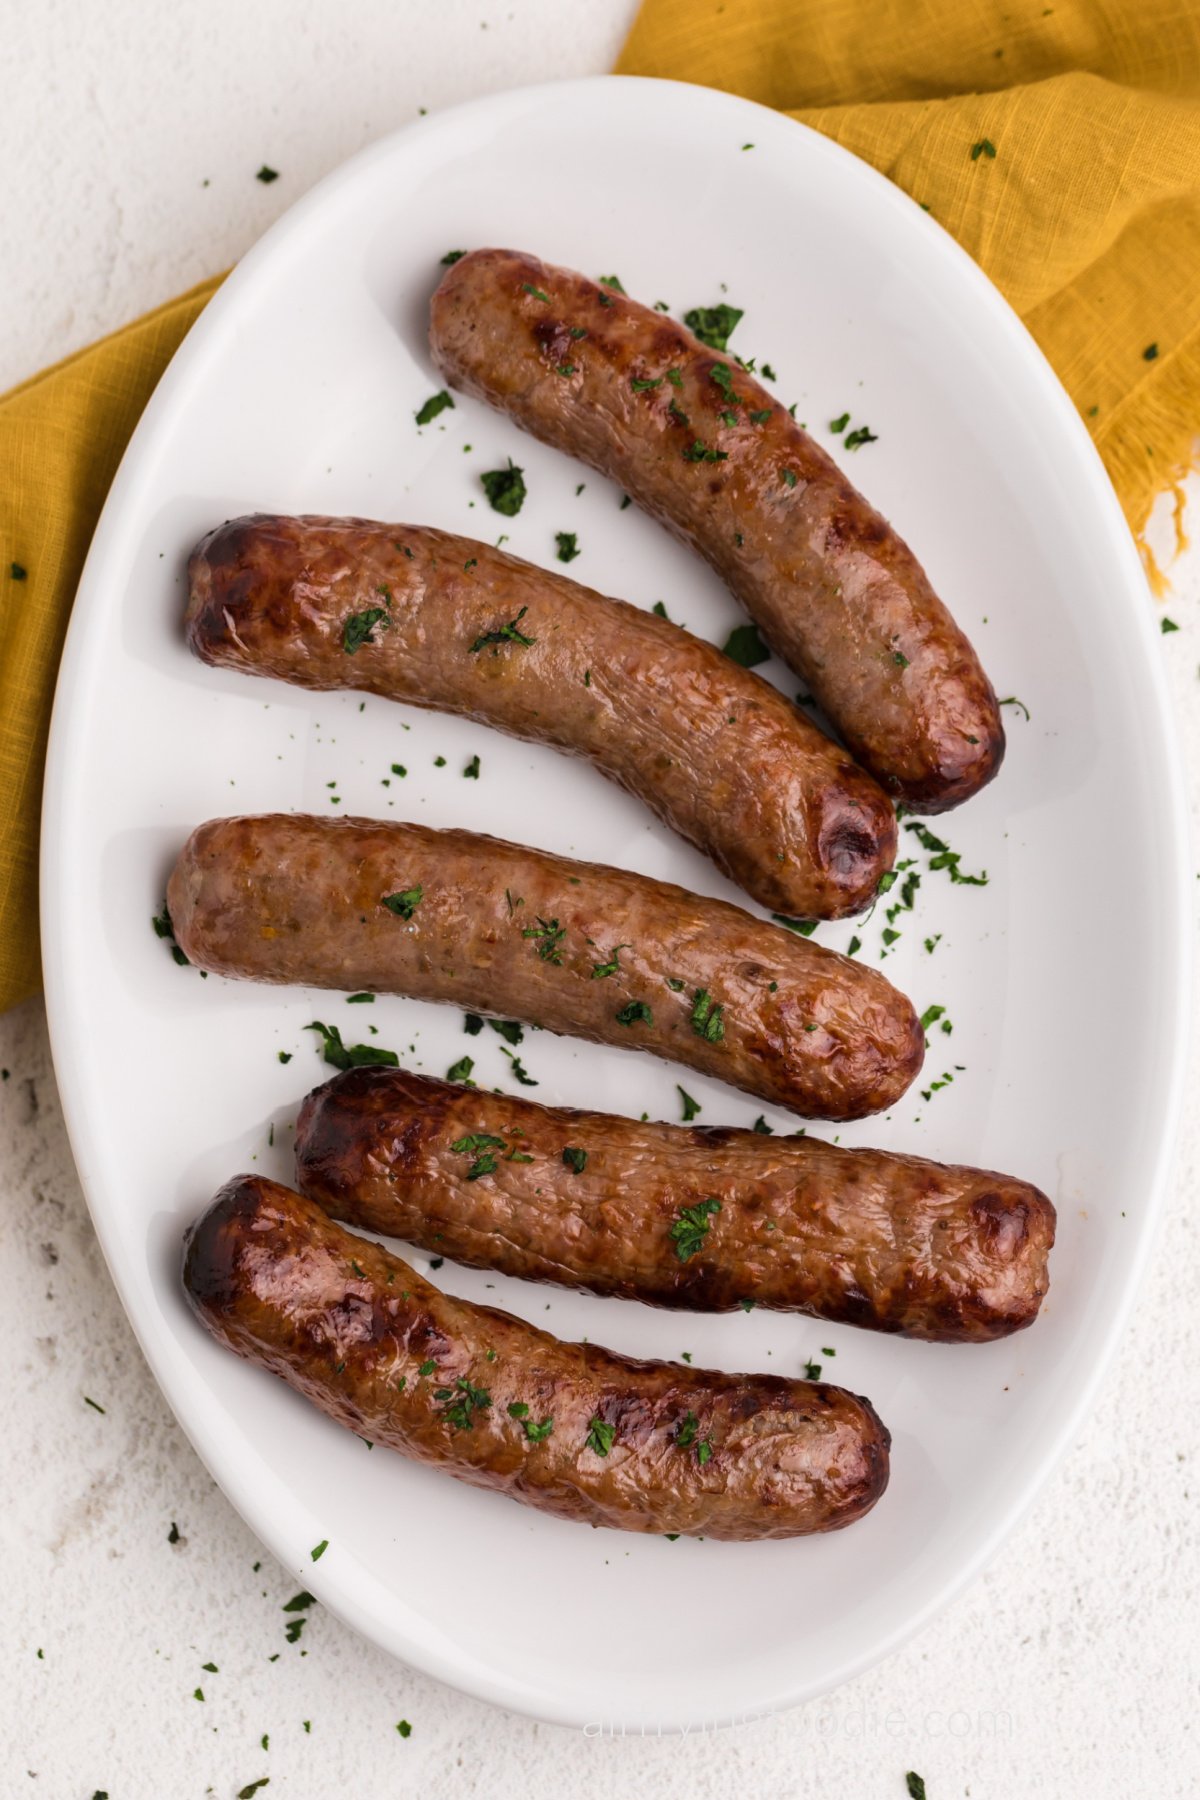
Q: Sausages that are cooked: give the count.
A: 5